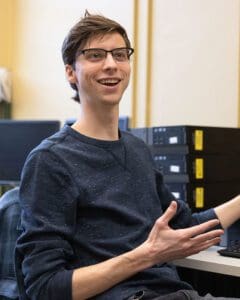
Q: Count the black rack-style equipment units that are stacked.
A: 3